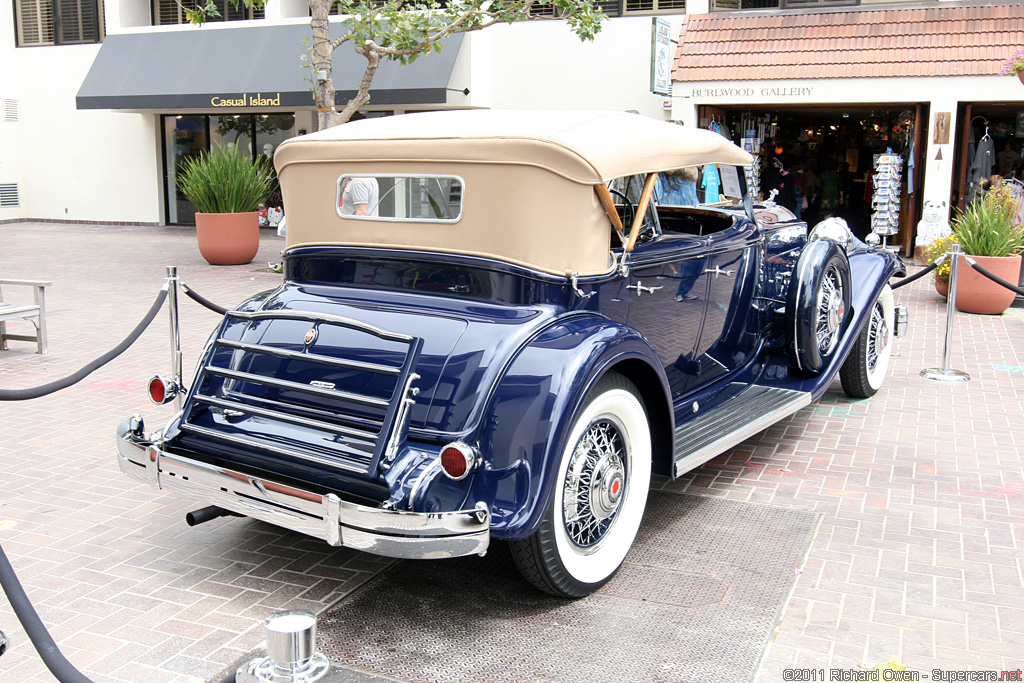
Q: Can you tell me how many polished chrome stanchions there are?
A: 3